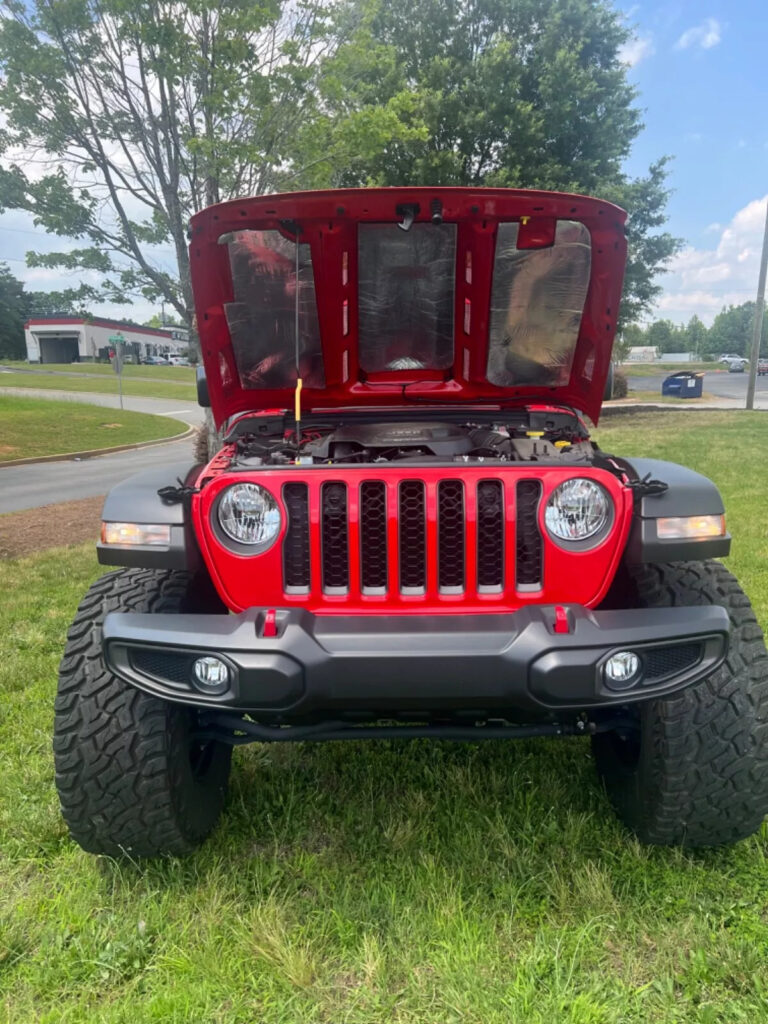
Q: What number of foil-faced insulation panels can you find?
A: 3